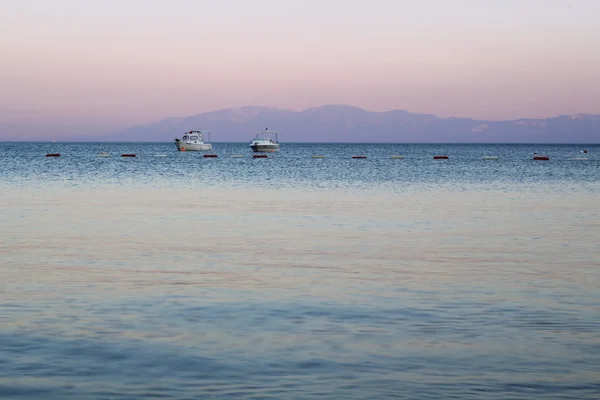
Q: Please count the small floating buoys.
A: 14